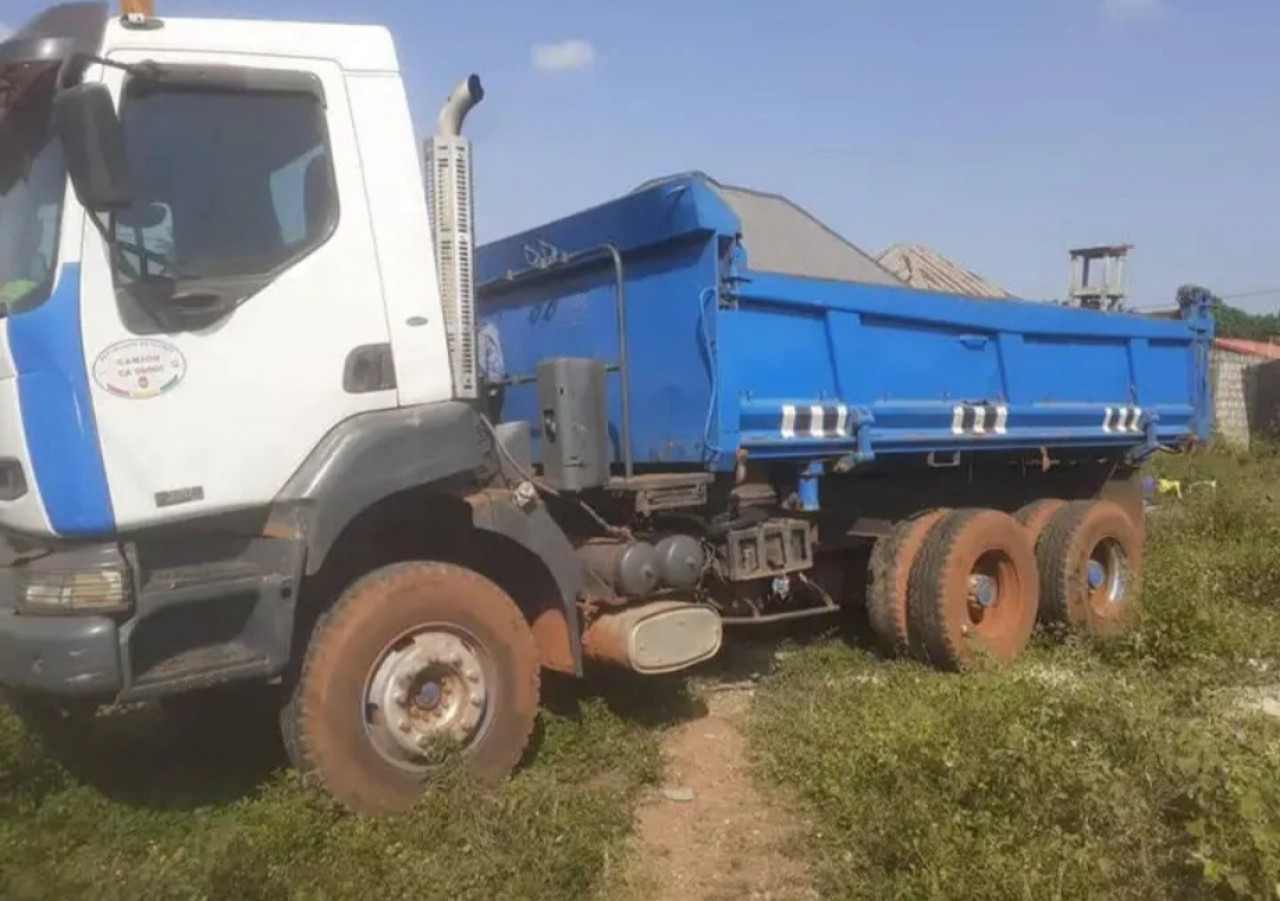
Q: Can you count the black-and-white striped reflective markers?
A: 3